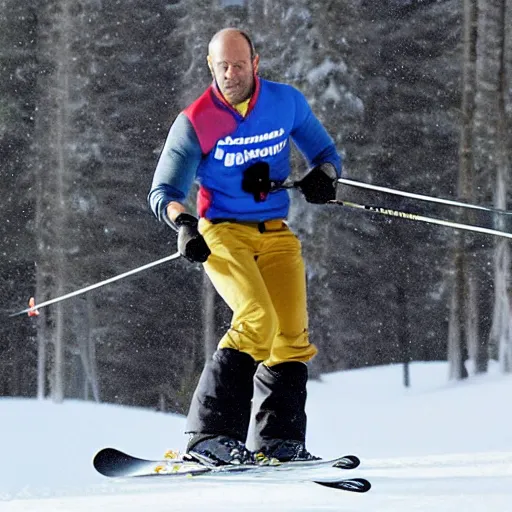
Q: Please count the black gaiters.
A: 2